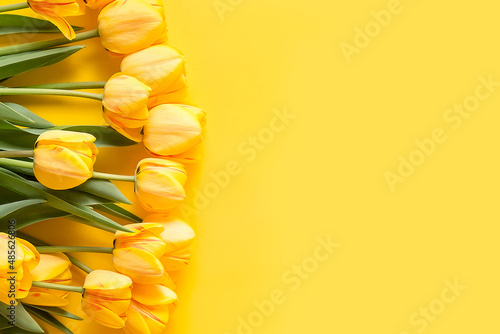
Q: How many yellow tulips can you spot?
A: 14